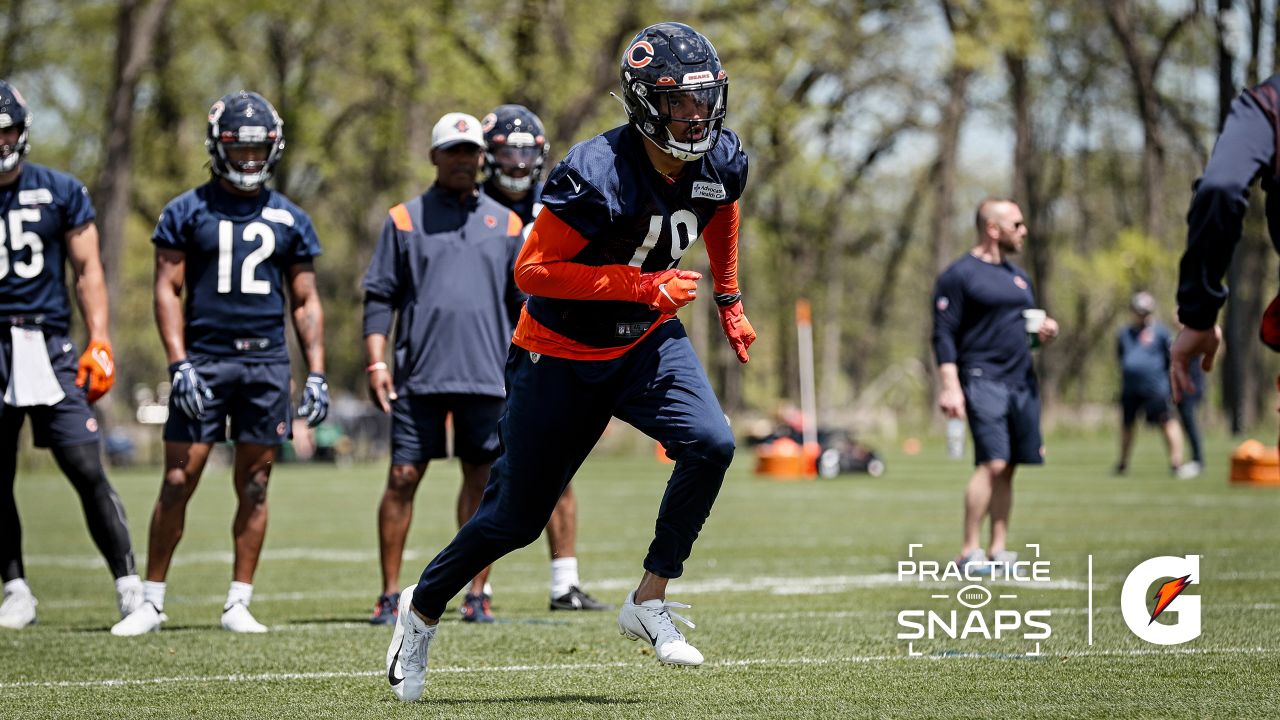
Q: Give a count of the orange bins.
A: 2